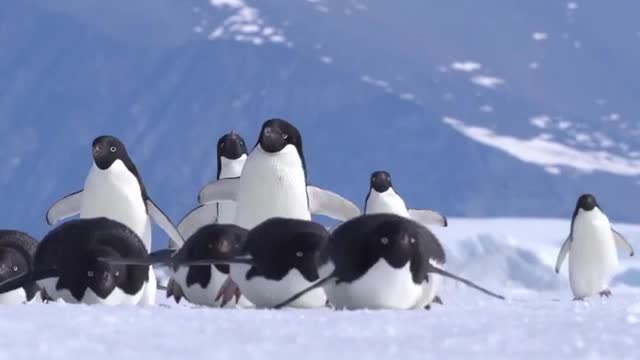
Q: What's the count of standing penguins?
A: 5